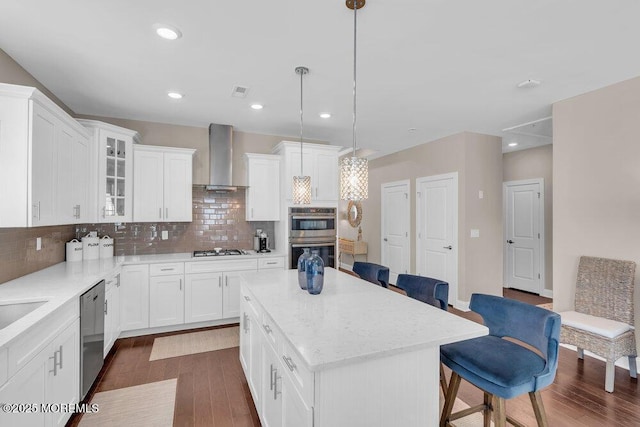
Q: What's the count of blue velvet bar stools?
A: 3